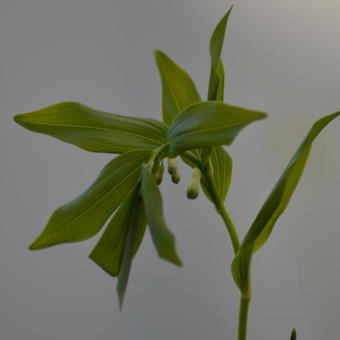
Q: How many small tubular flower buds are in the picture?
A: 4